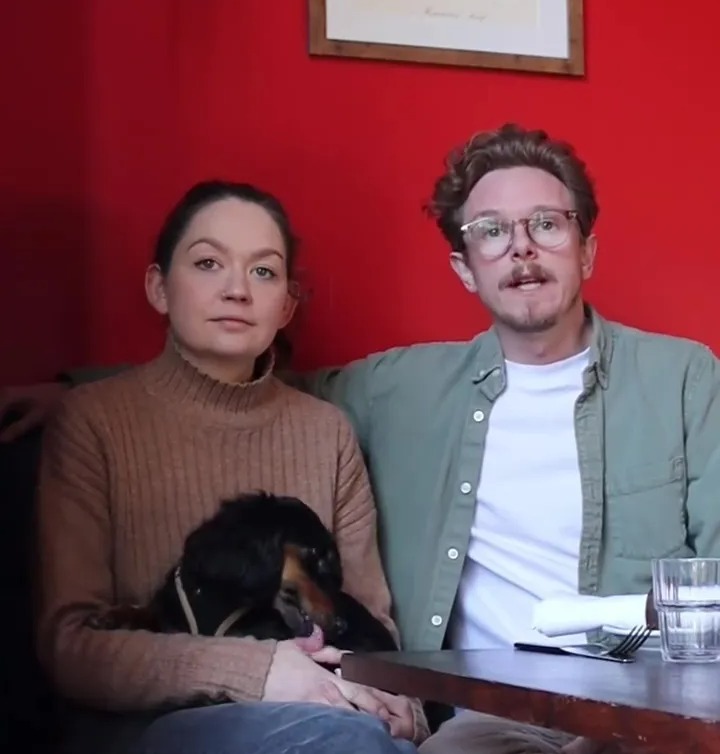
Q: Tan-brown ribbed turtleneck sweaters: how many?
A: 1